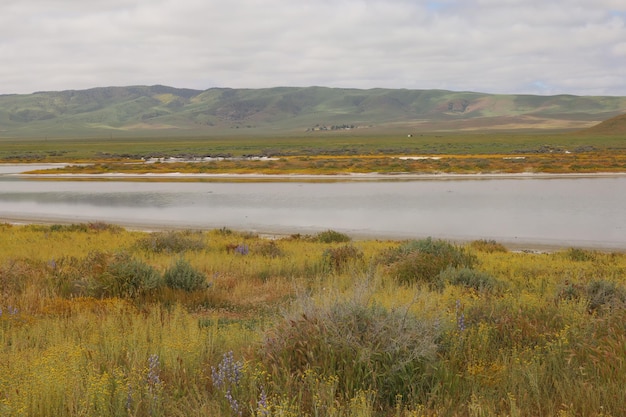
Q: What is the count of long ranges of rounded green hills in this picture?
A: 1